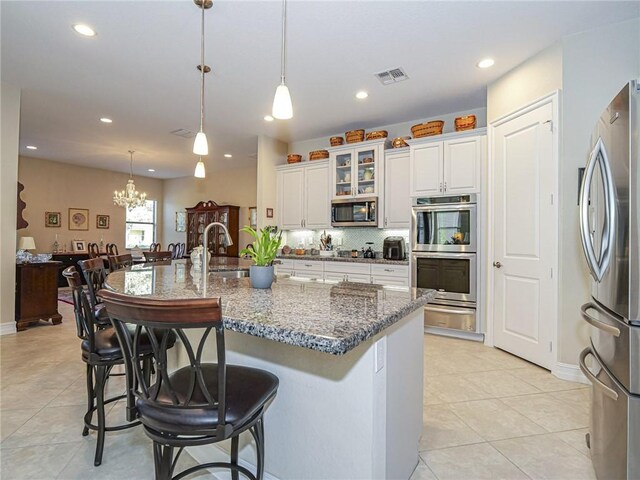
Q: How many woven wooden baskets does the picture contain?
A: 8